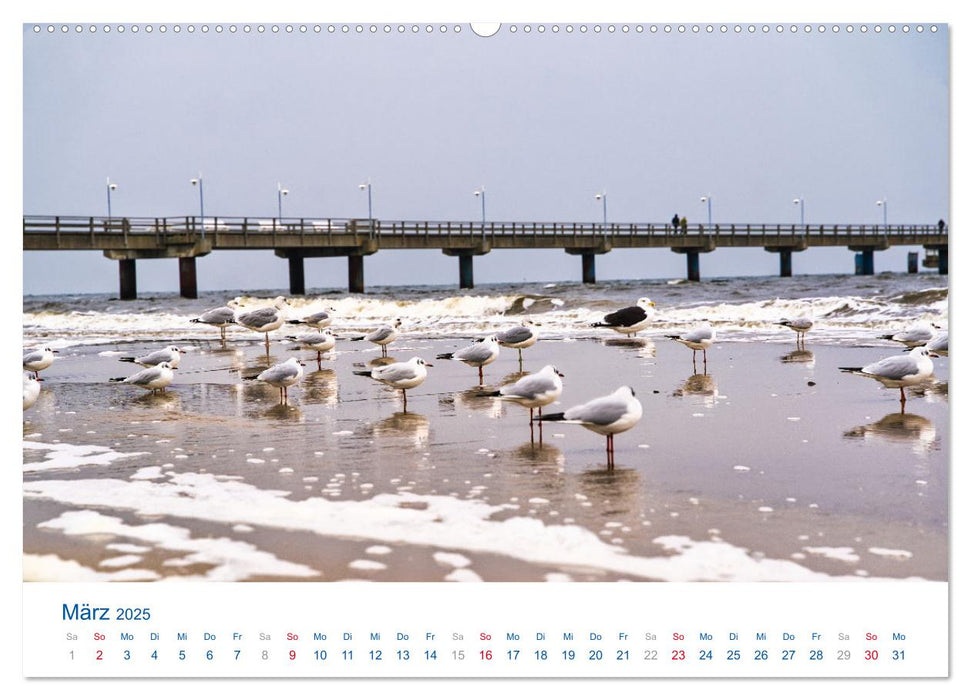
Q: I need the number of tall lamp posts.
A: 9